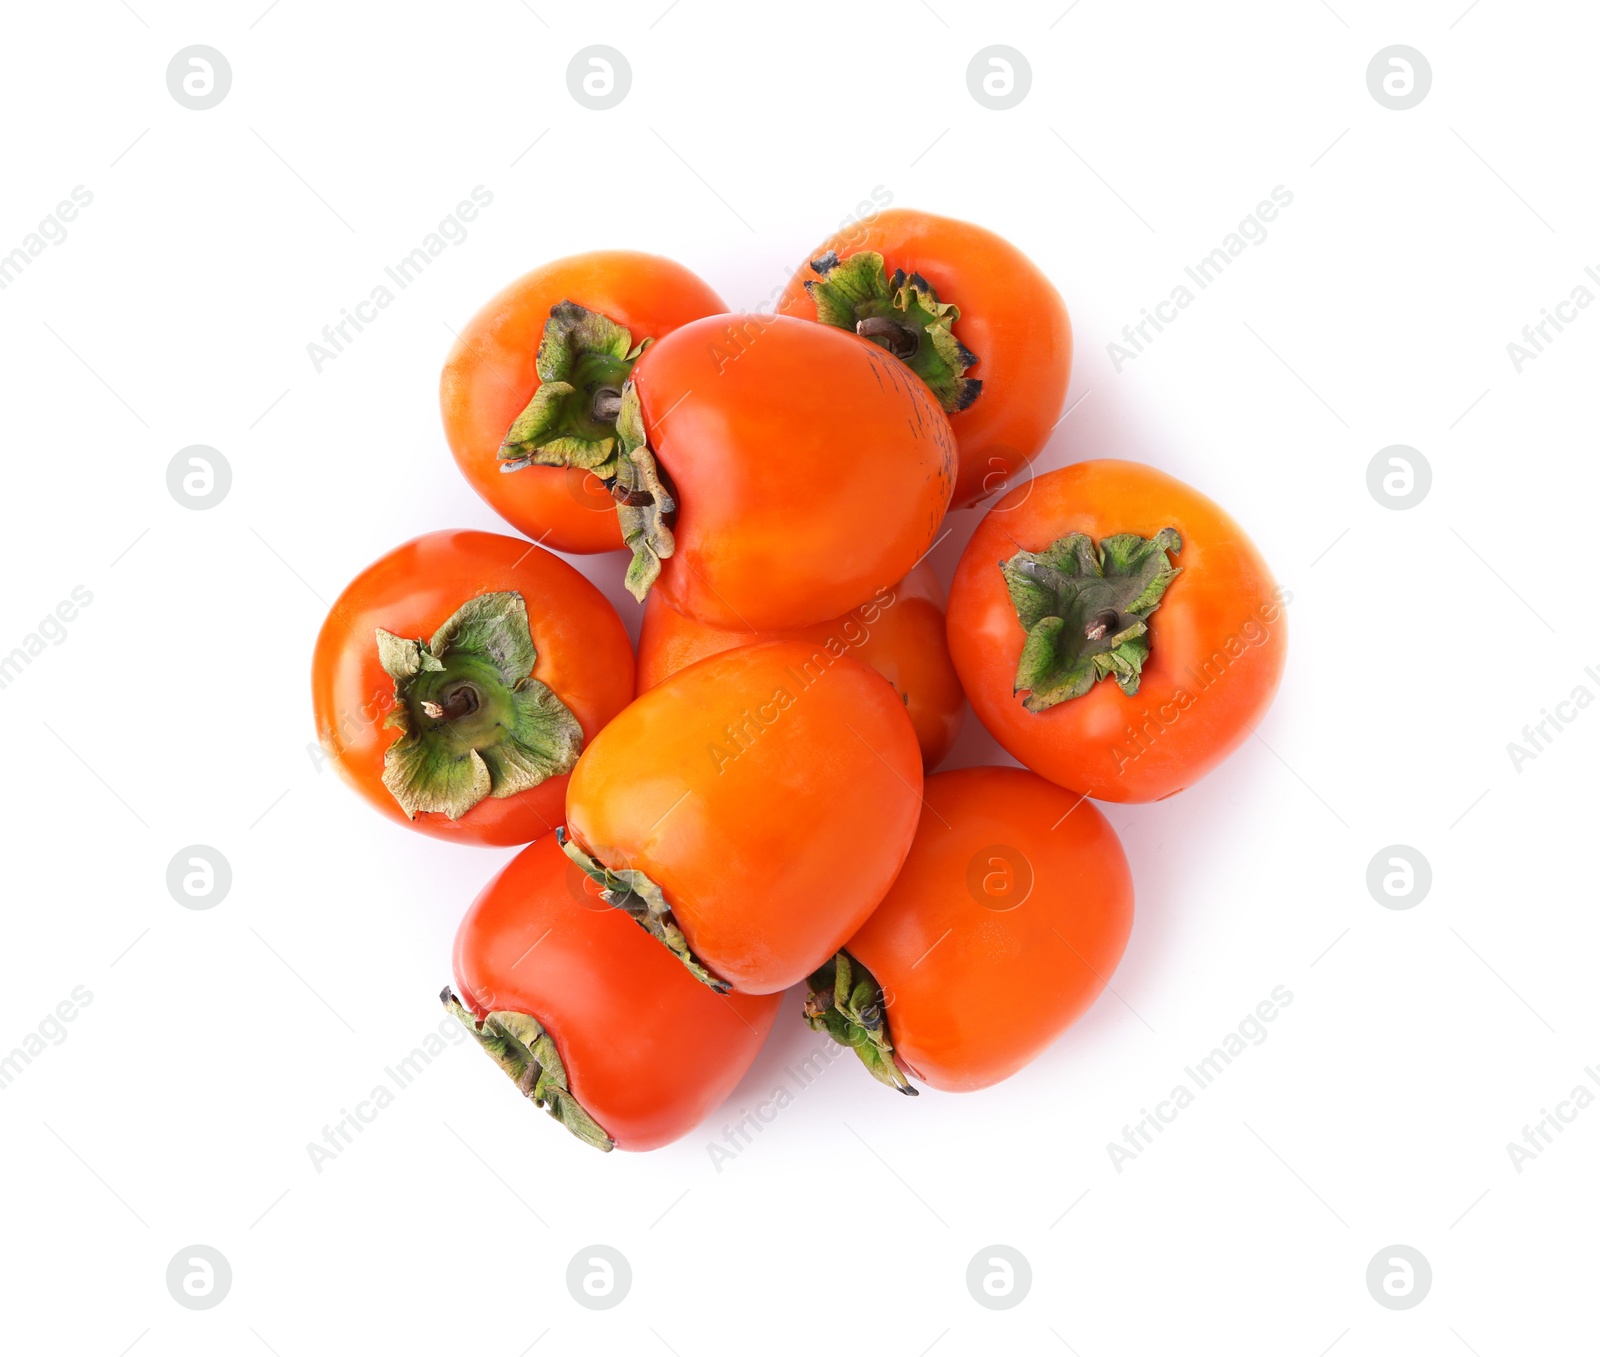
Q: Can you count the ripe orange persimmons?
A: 9